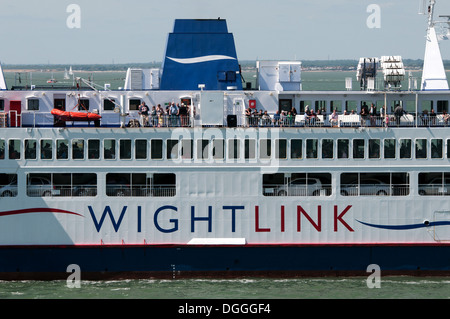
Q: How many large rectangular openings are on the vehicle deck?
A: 6